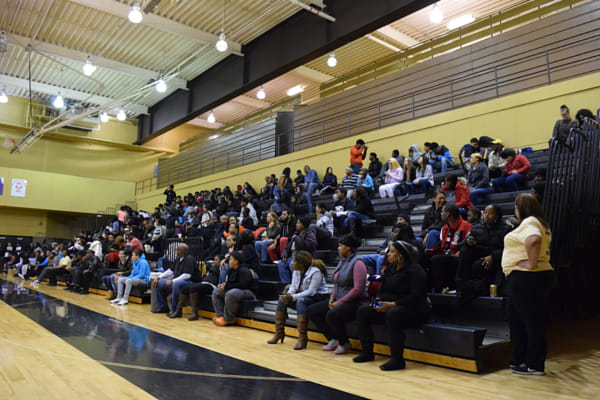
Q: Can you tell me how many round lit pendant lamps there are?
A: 12